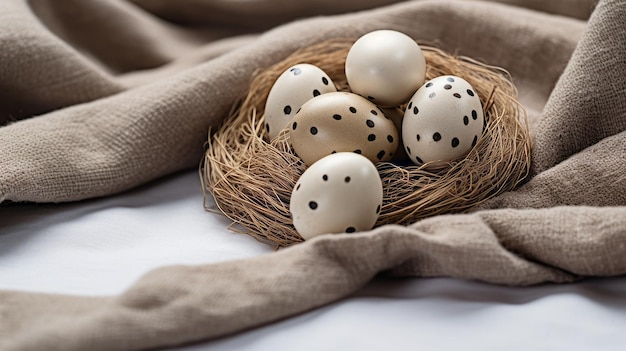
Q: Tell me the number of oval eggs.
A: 5